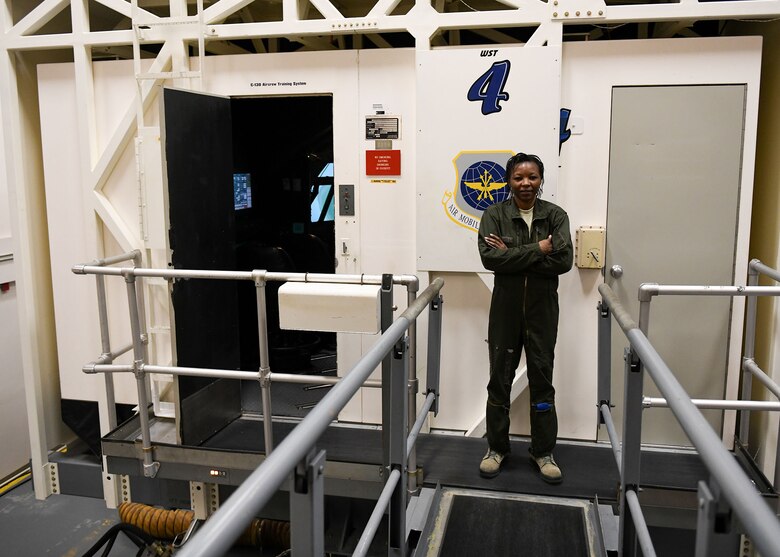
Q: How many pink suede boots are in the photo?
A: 0